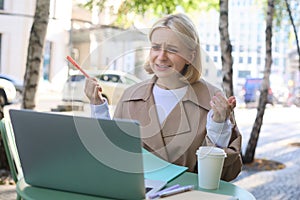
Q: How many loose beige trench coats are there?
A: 1